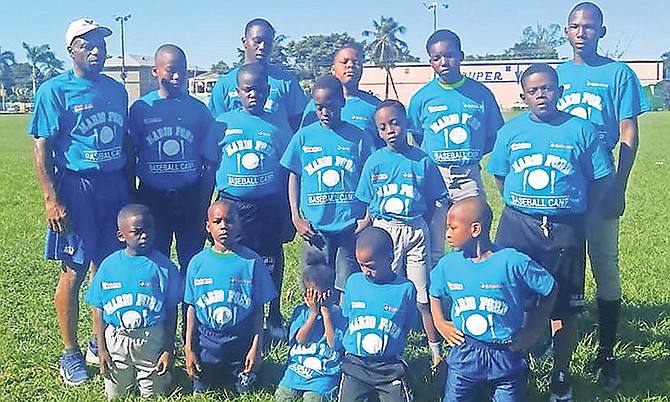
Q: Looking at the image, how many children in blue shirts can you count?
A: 14